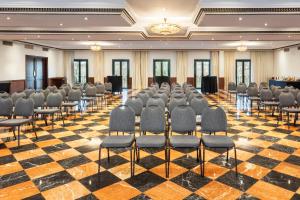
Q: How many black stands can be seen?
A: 3